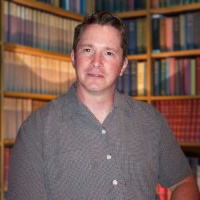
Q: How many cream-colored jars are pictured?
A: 0